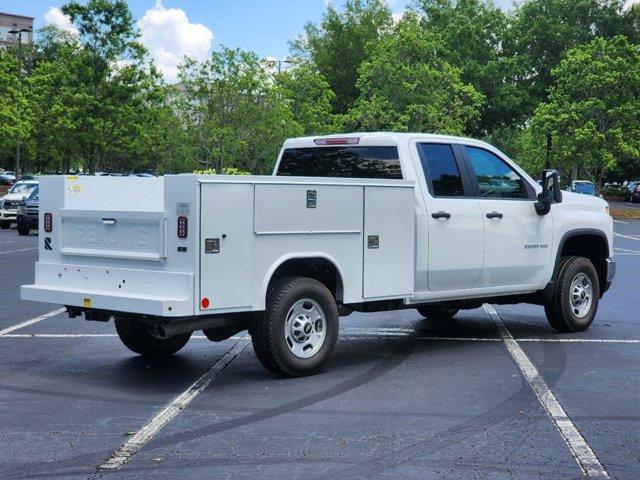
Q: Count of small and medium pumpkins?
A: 0